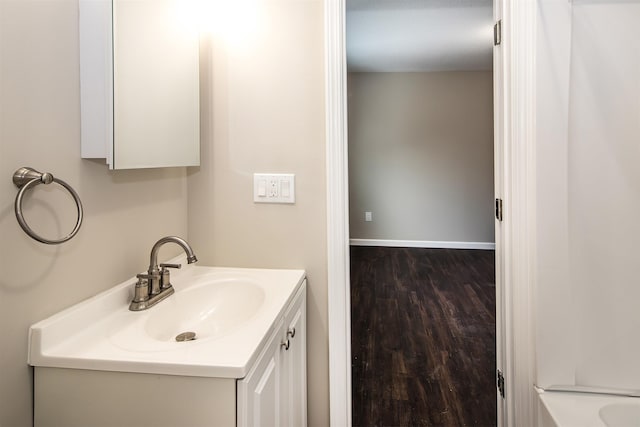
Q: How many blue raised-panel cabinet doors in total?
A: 0